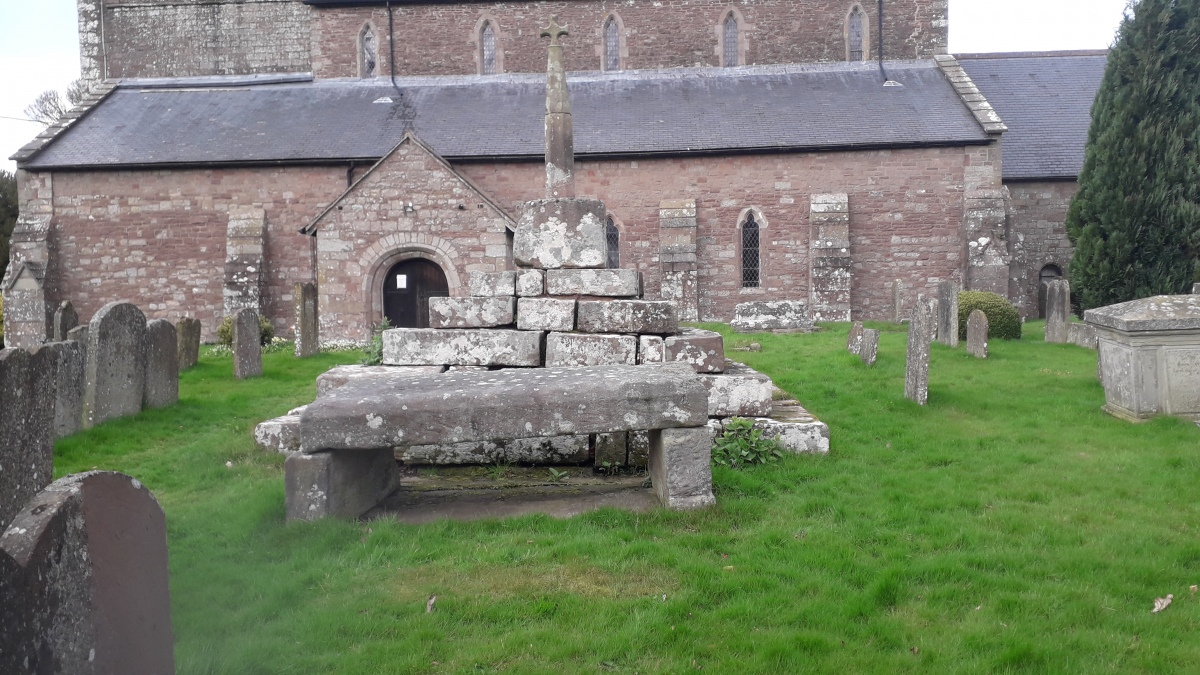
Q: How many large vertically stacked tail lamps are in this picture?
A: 0